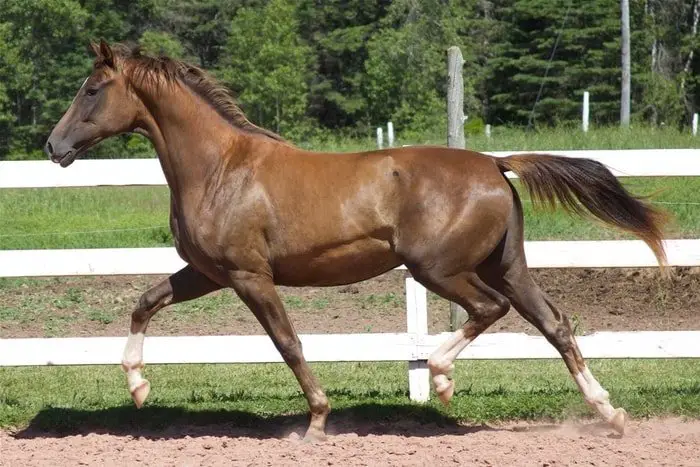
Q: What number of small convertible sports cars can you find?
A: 0